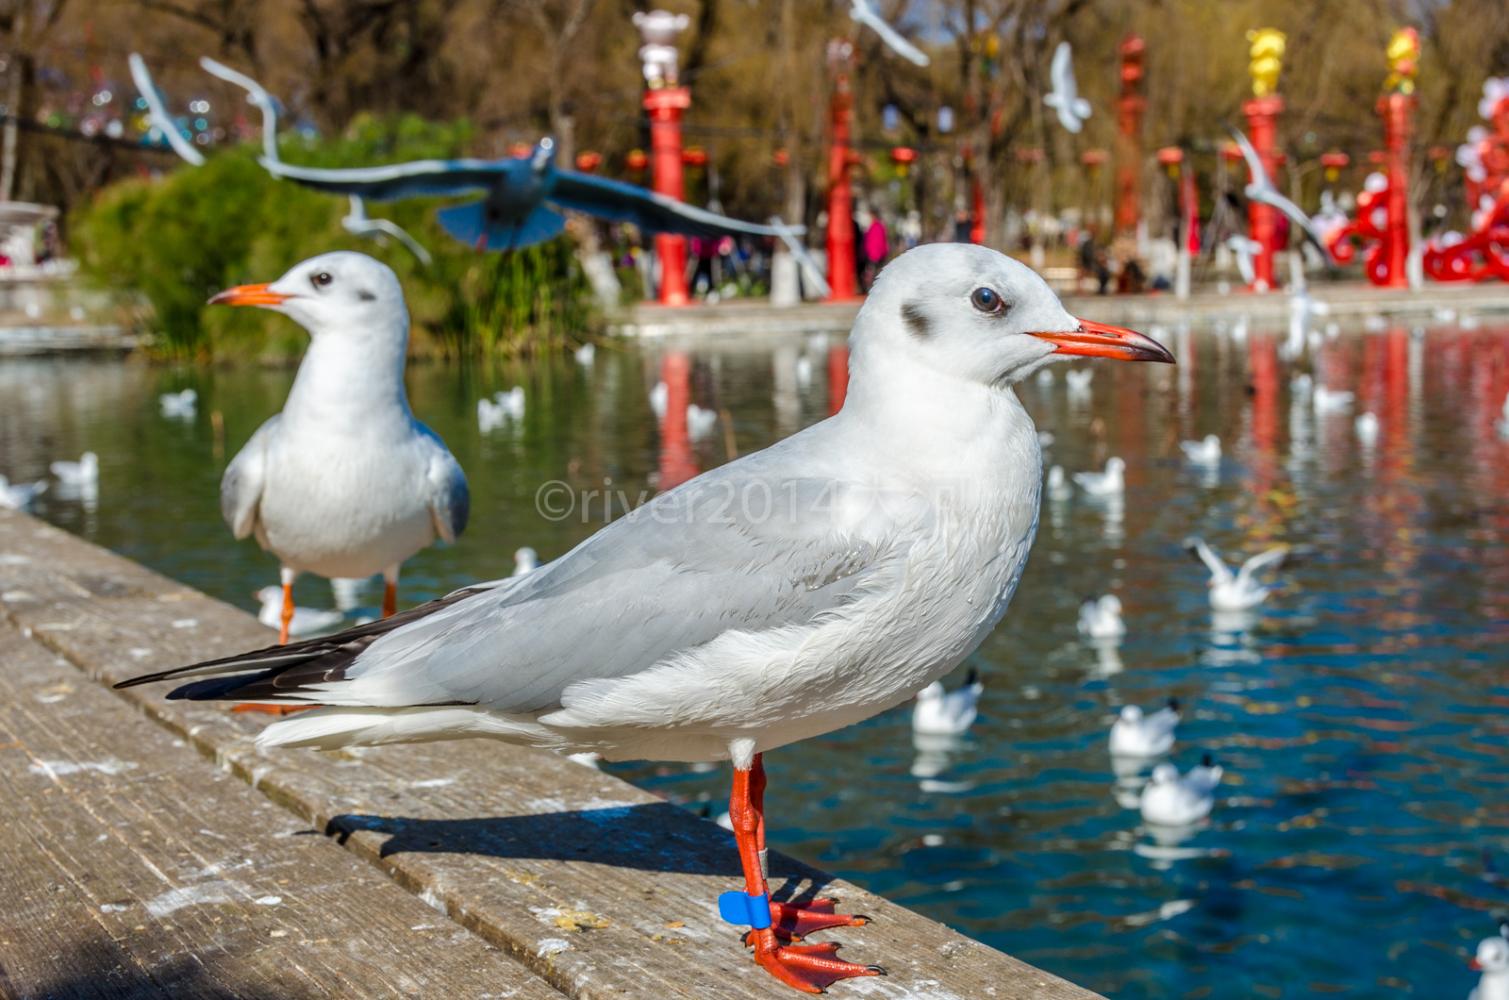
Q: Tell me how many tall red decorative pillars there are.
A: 5